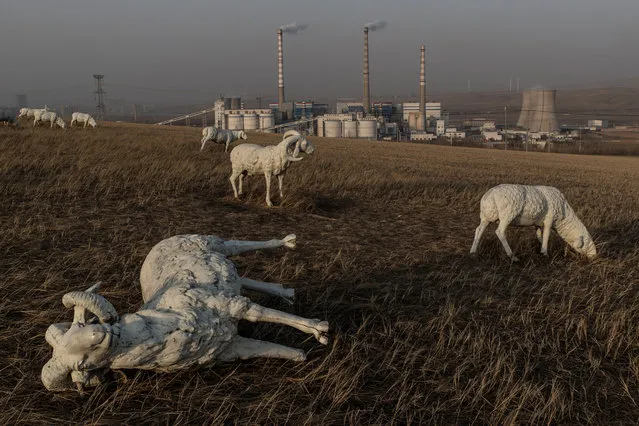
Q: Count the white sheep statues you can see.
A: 7